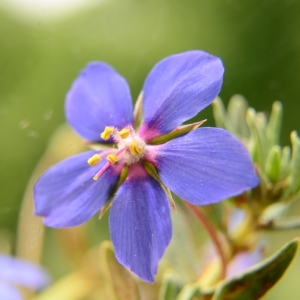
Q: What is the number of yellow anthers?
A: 5